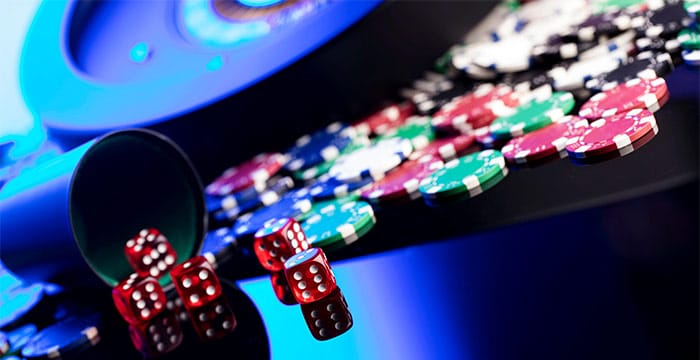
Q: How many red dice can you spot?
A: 5